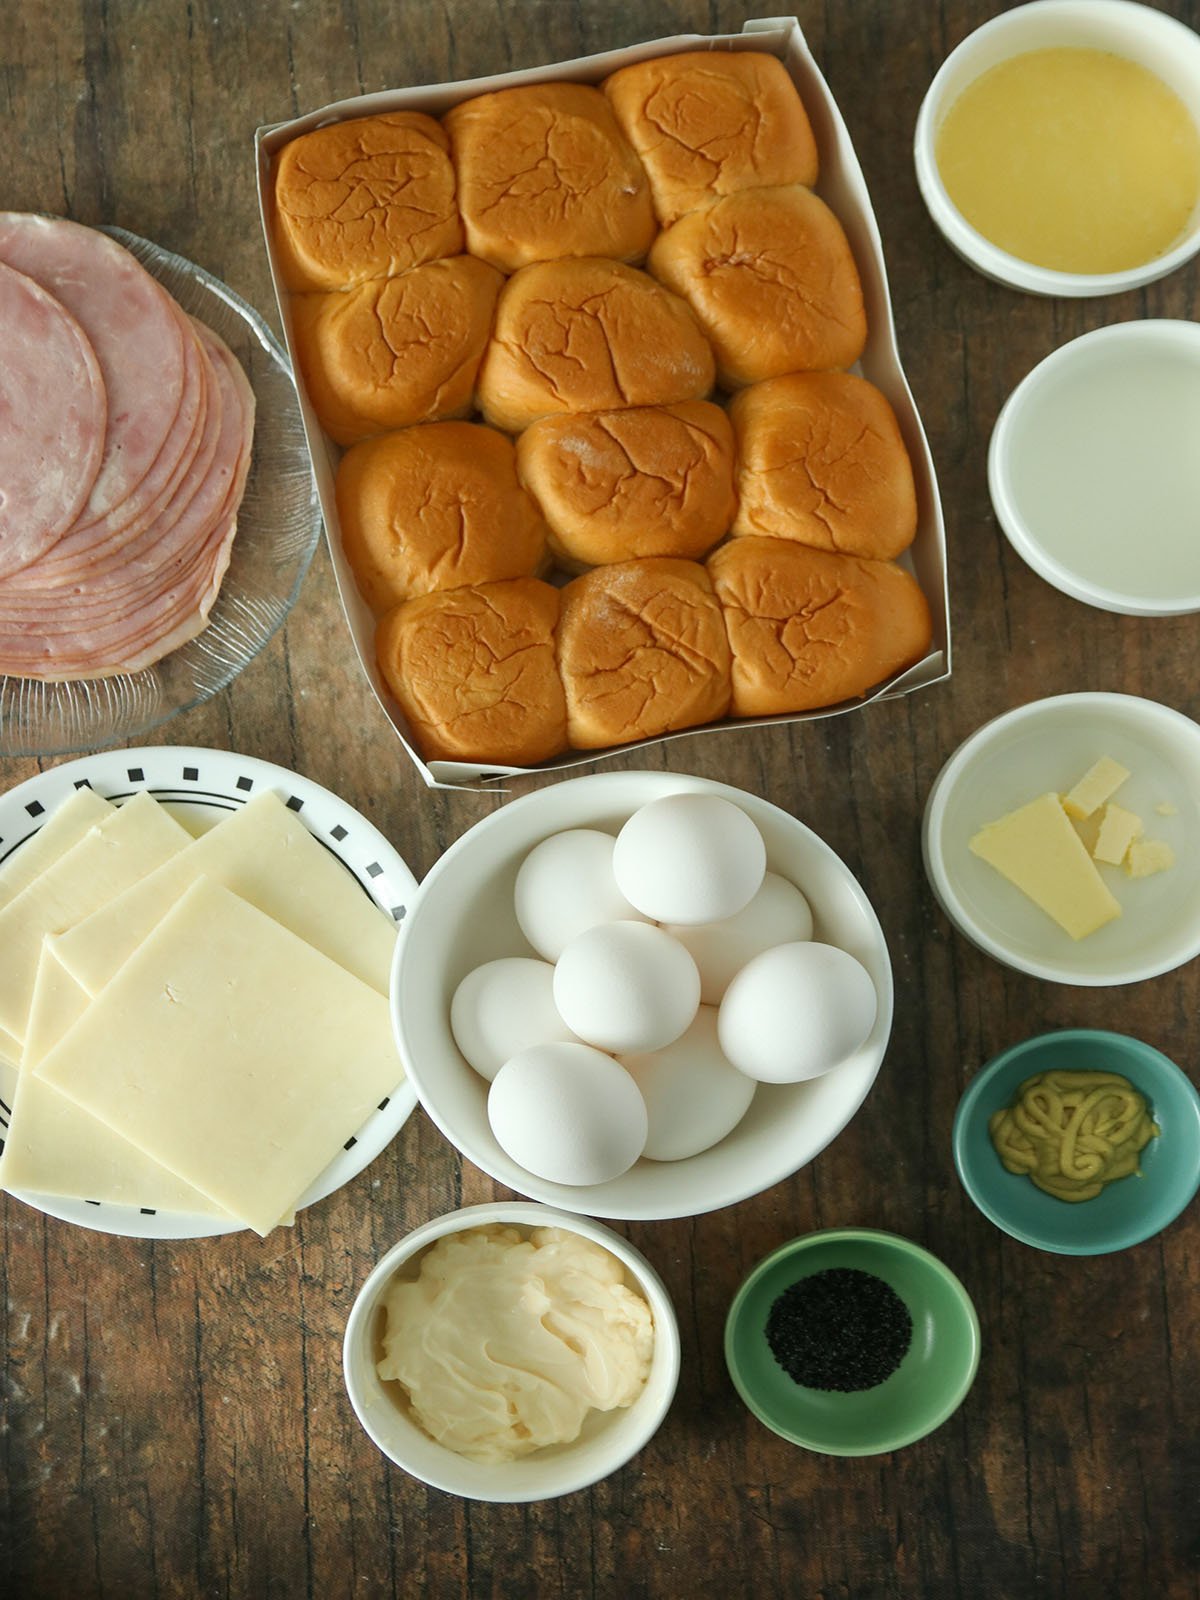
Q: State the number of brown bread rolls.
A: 12